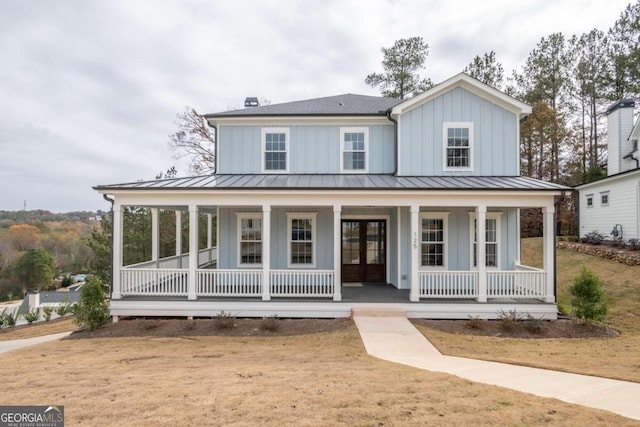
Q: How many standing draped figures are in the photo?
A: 0